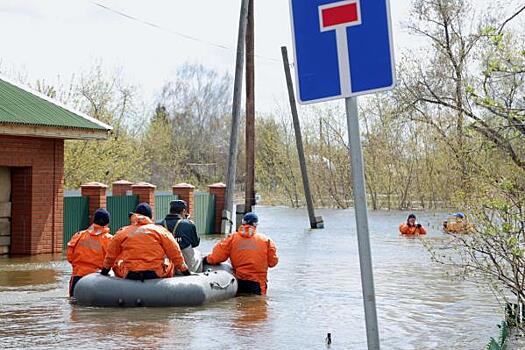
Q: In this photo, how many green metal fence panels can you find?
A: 4